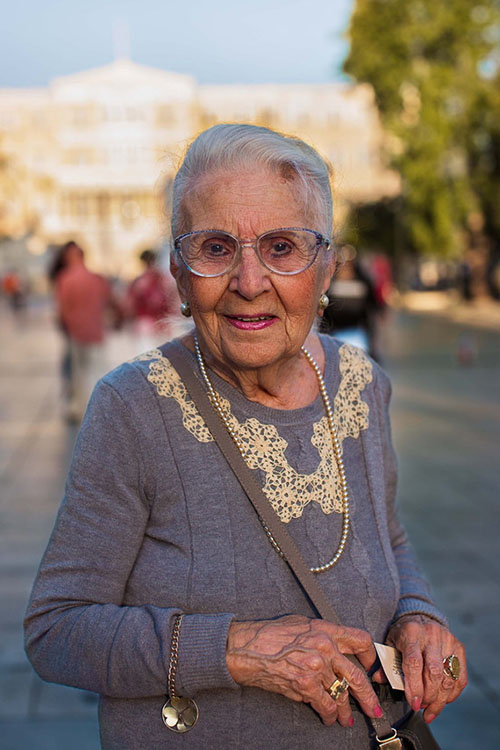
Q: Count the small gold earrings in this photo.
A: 2